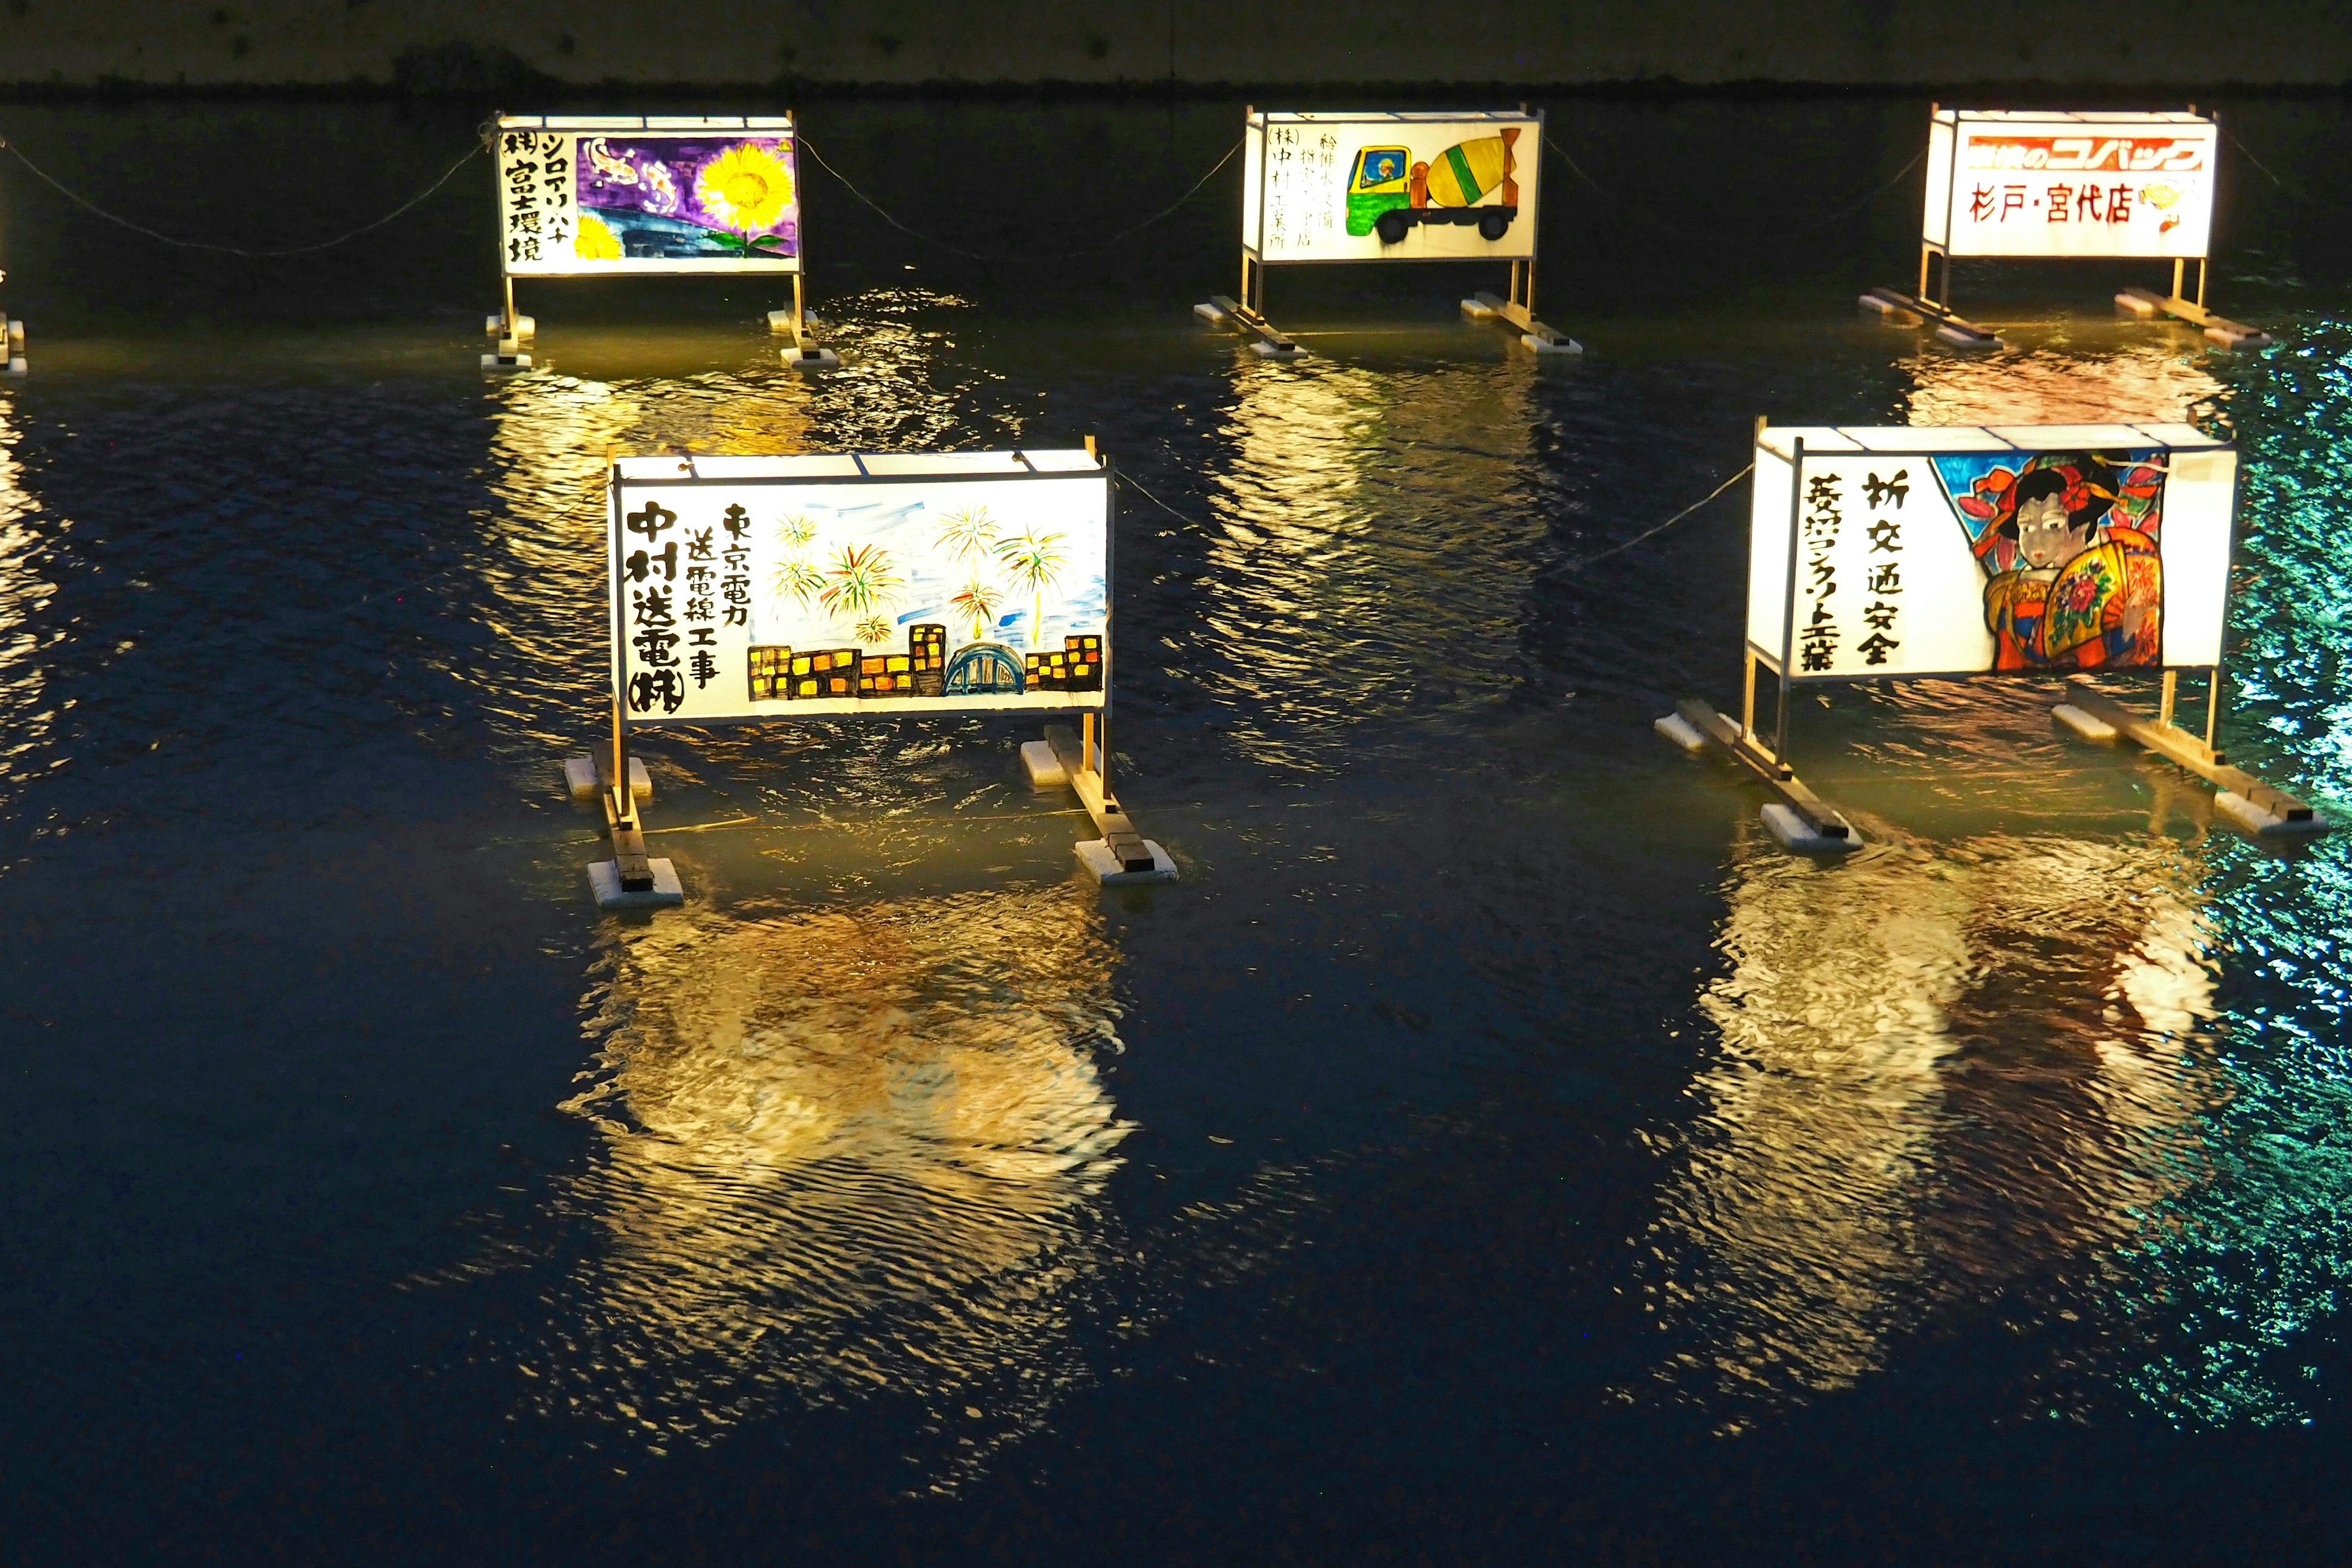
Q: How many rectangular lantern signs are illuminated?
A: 5